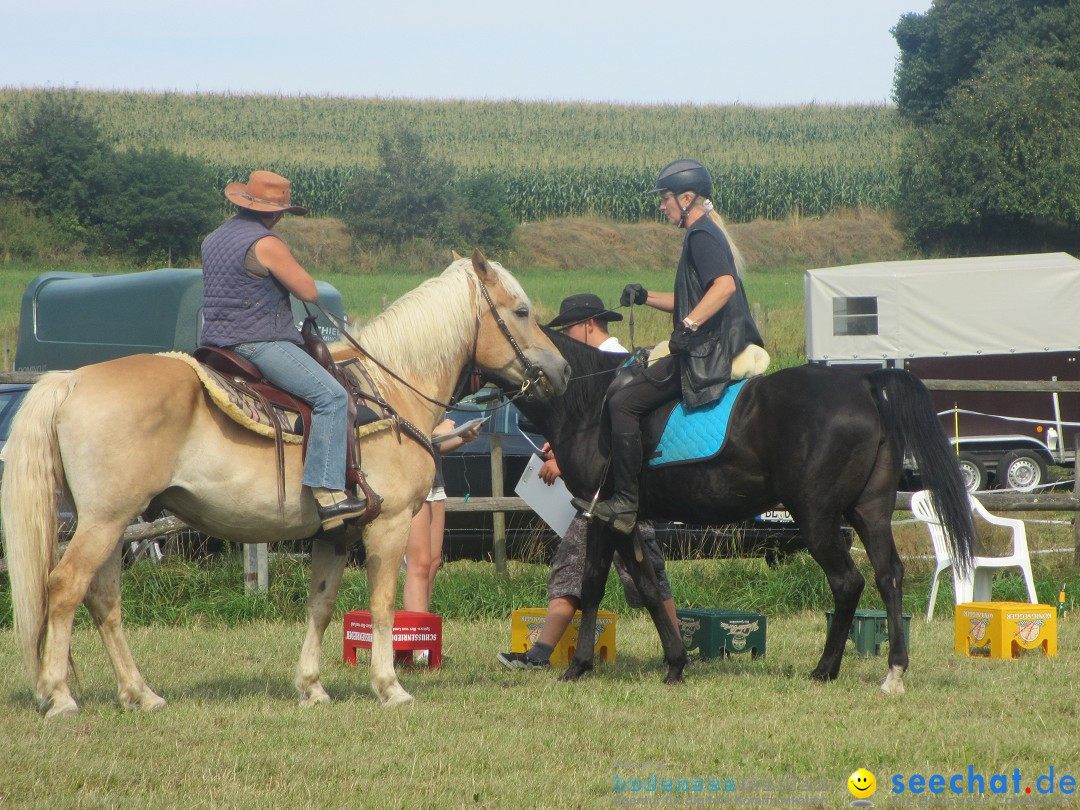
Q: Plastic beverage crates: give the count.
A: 5